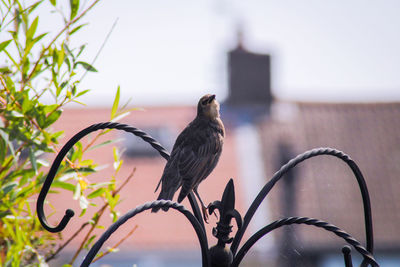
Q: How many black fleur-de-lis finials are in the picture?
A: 1